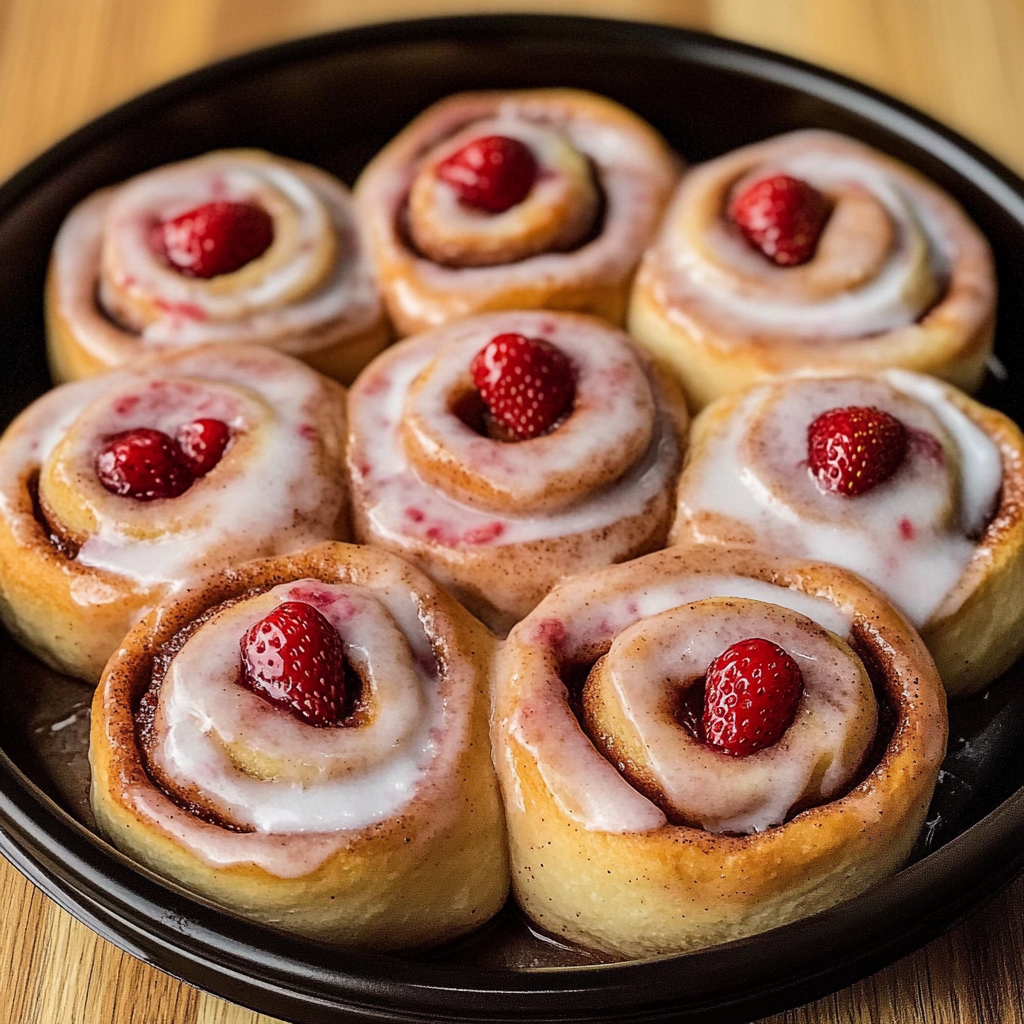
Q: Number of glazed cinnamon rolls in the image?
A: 8